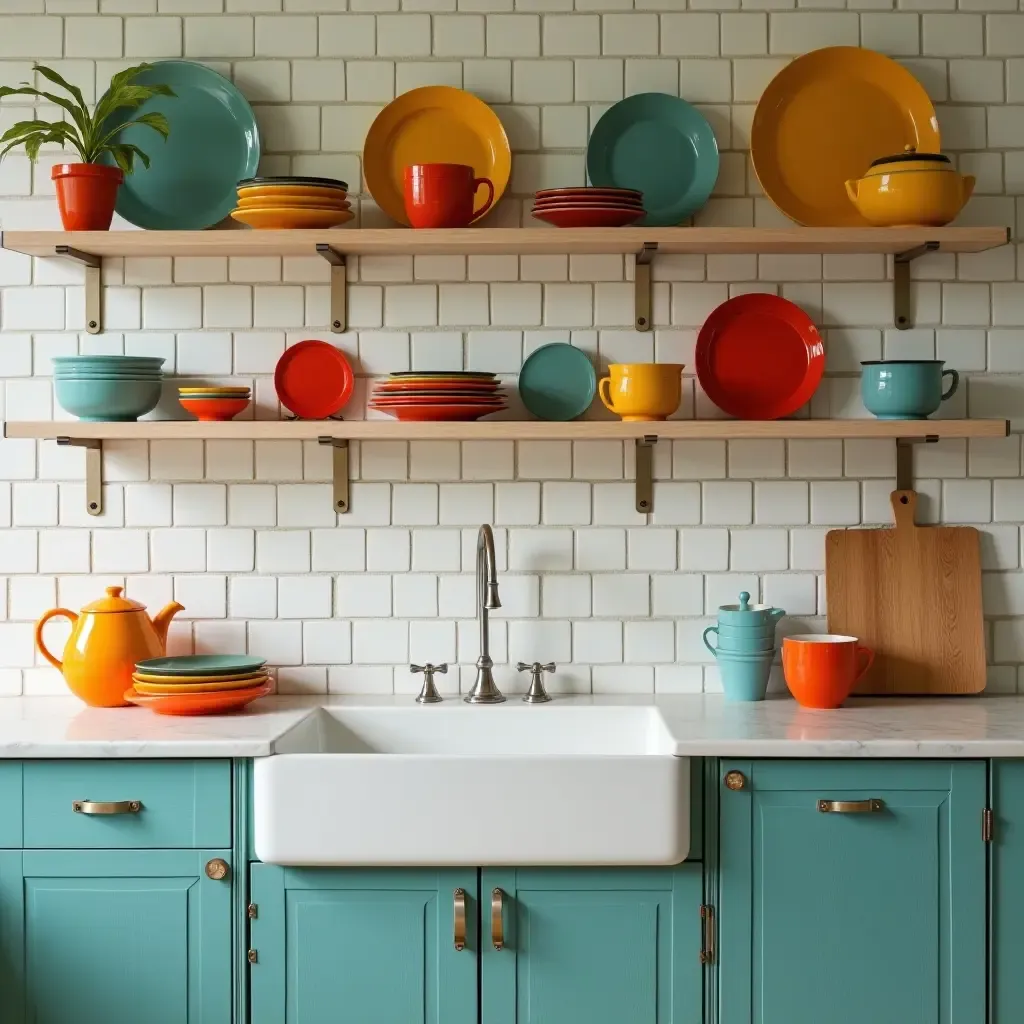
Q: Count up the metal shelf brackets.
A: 8